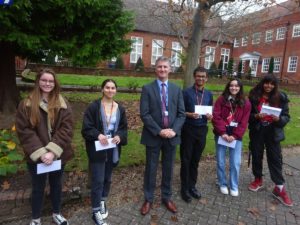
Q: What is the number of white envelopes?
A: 5